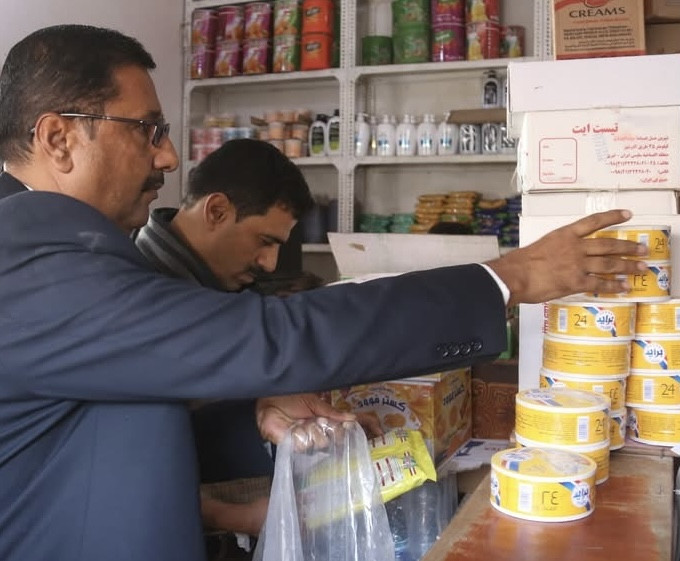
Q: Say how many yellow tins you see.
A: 13